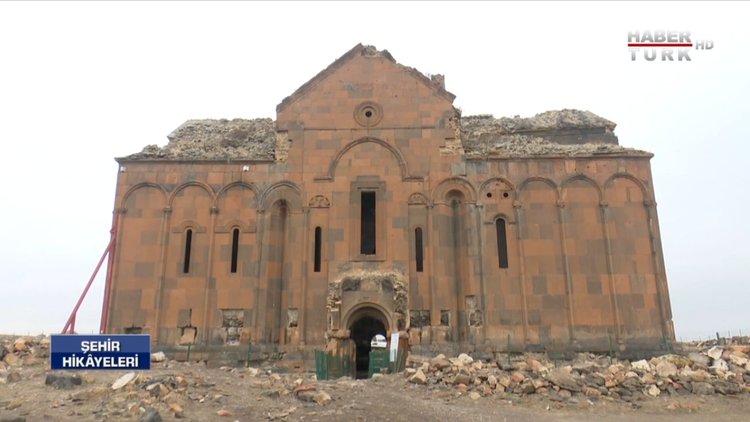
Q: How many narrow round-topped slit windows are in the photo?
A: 5